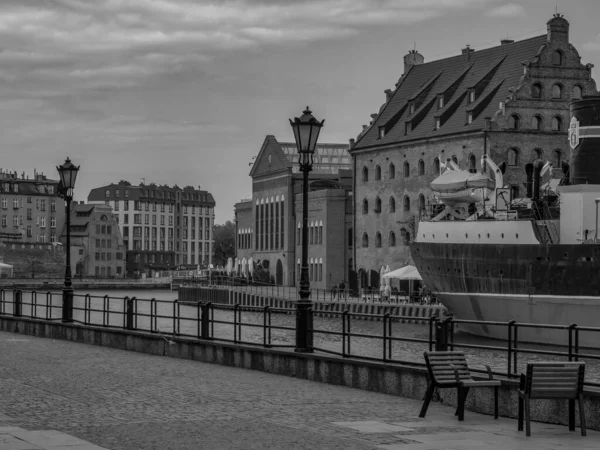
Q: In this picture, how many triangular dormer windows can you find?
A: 7